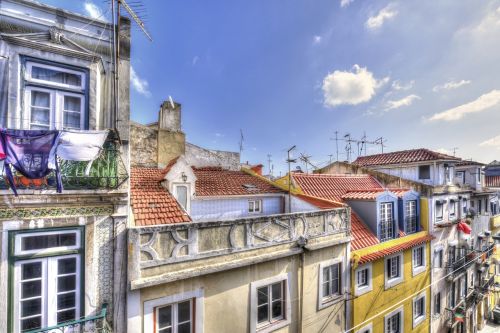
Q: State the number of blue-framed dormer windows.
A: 2